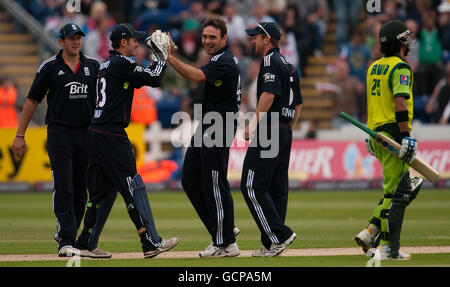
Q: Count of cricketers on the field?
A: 5